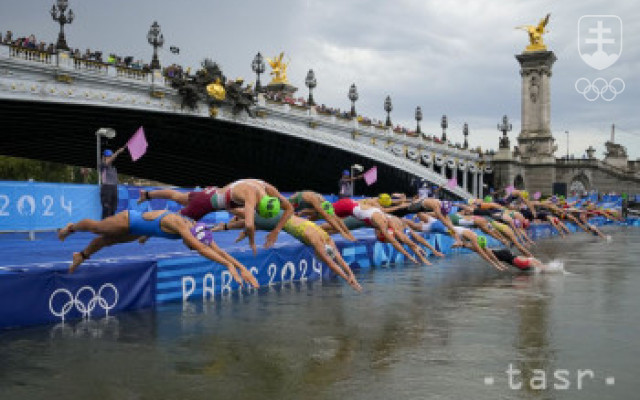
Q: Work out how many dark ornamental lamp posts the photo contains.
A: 10